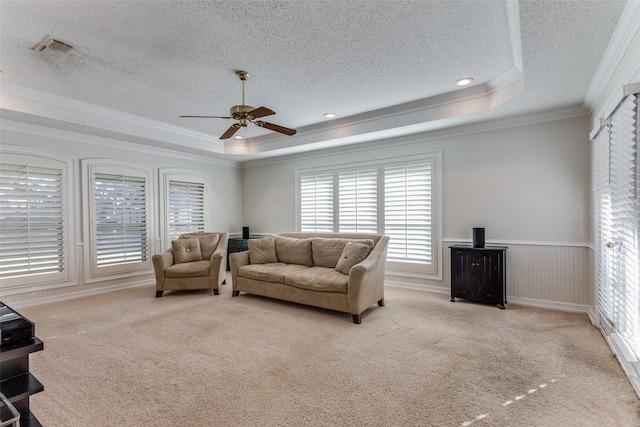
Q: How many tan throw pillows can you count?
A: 3